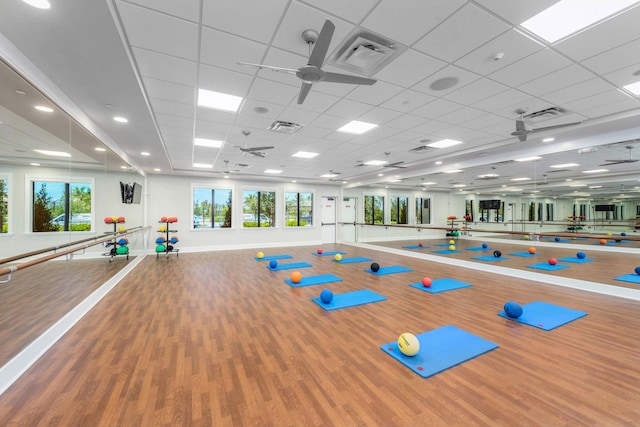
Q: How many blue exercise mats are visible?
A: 10